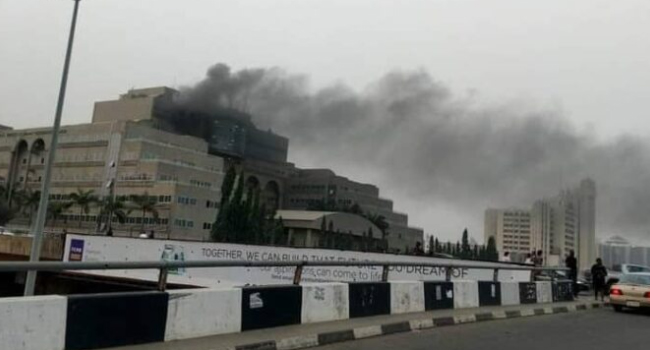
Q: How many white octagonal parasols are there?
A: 0